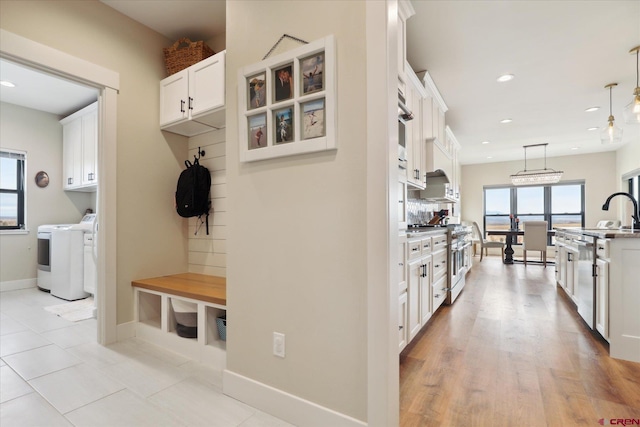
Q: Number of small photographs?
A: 6